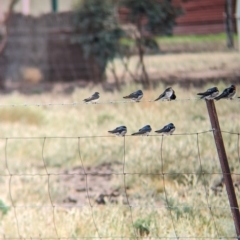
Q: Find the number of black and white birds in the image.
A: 8